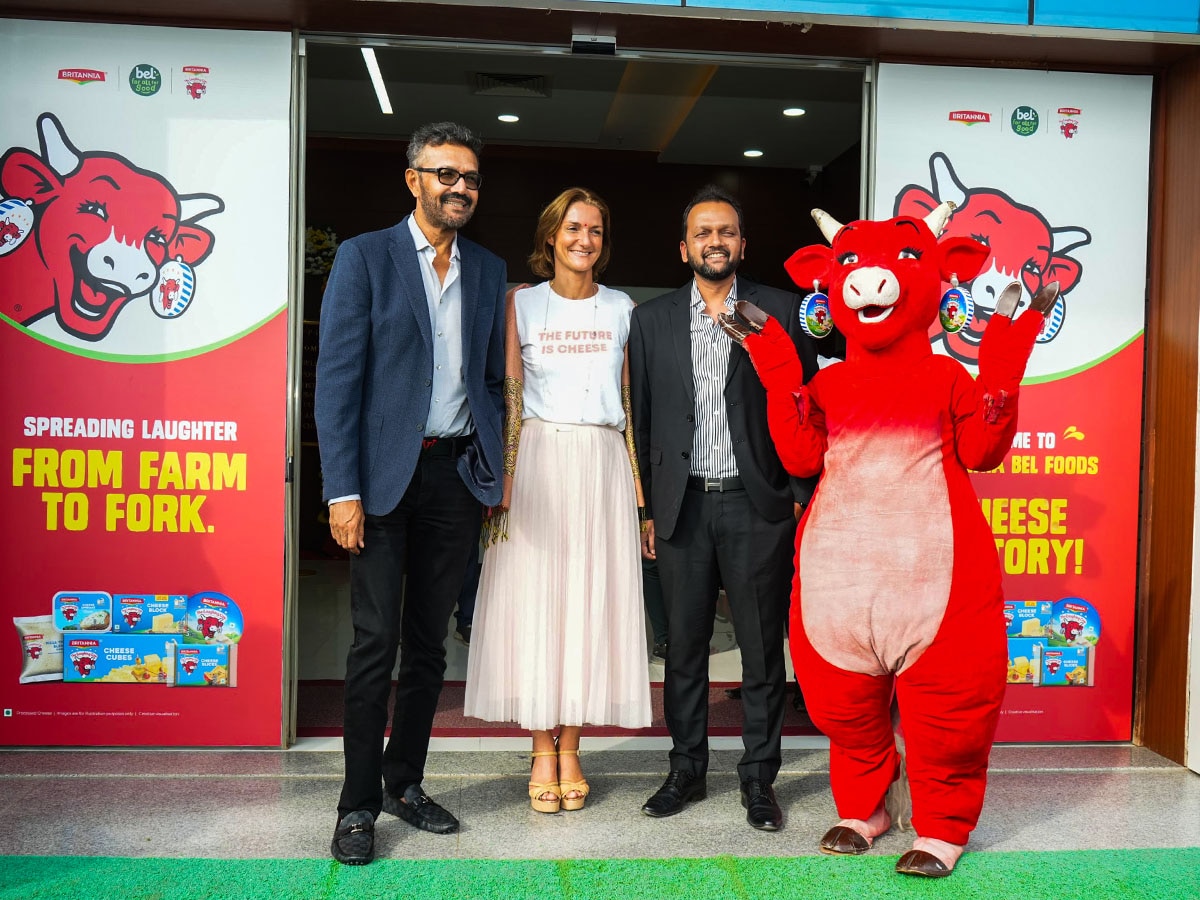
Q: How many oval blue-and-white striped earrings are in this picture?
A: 5